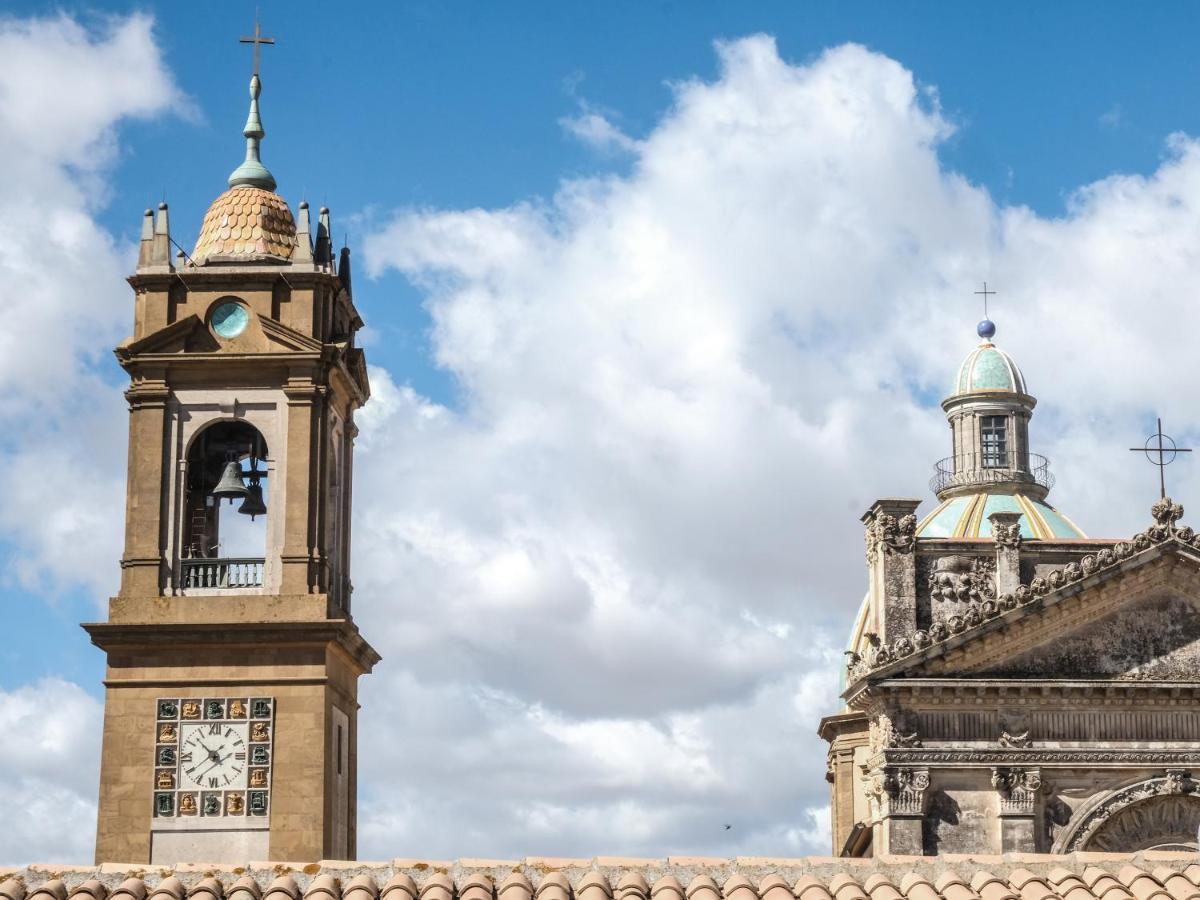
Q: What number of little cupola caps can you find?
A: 2